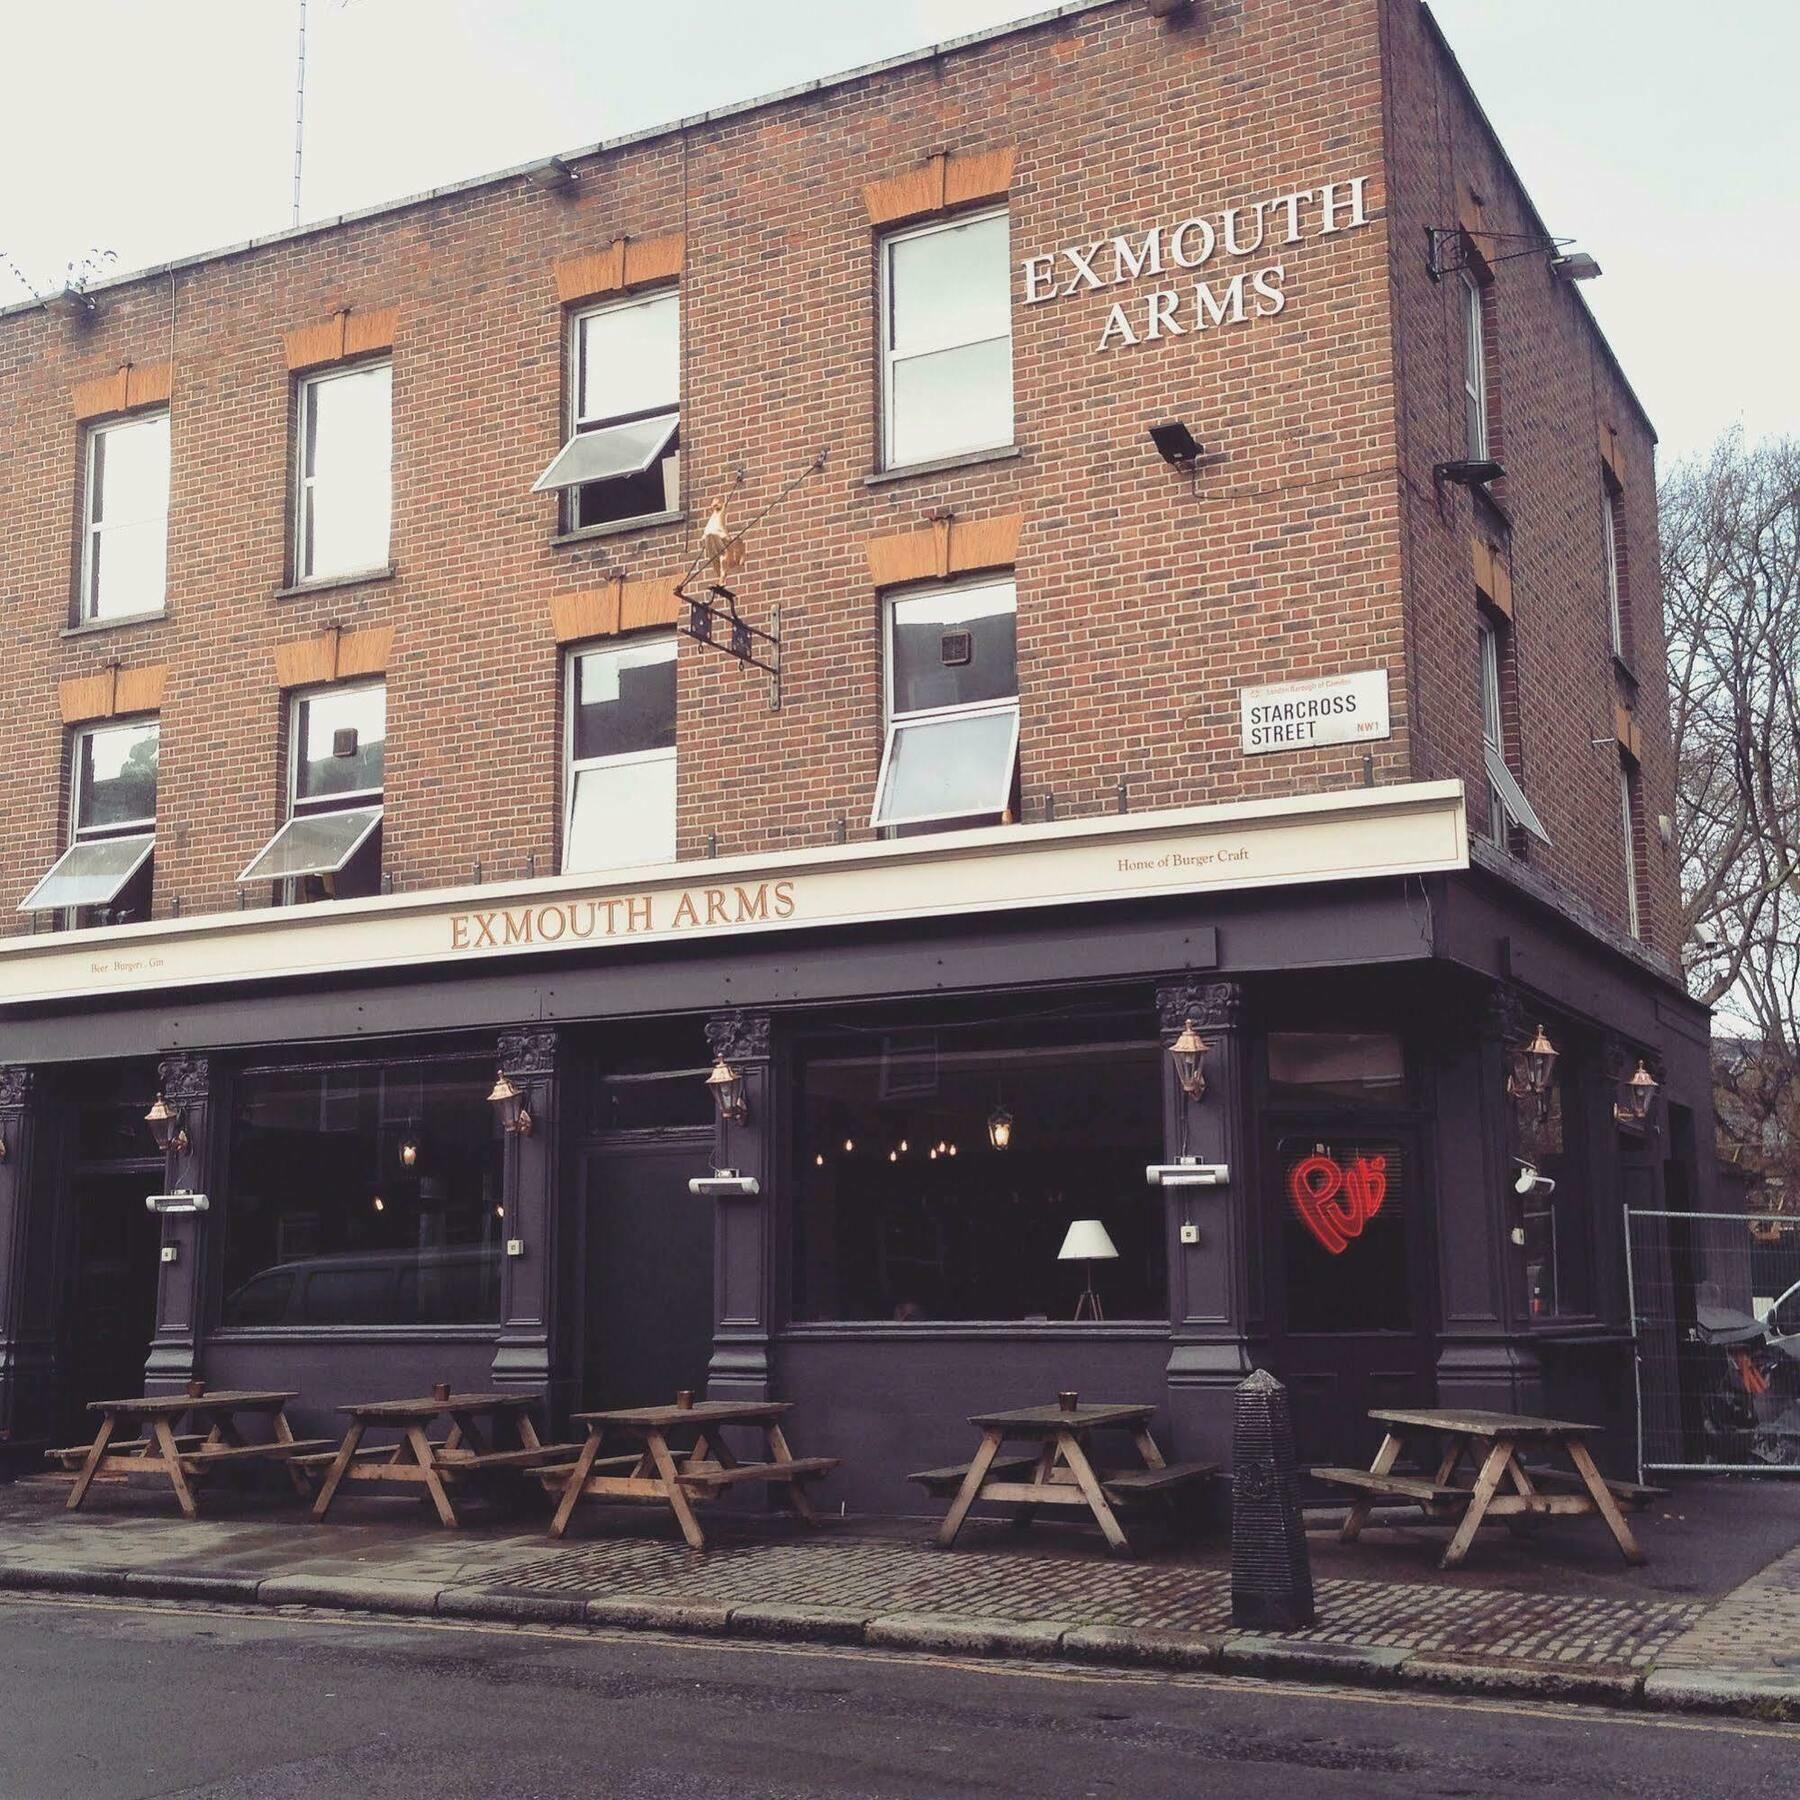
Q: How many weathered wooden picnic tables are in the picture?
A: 5